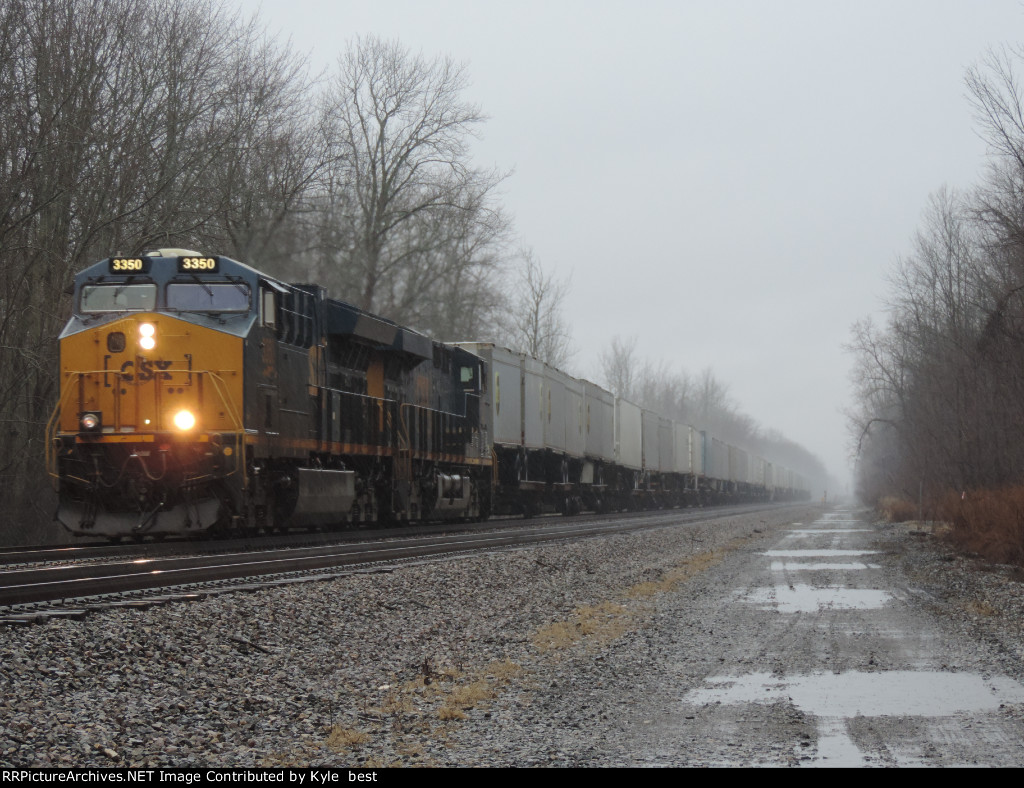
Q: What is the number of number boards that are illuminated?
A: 2